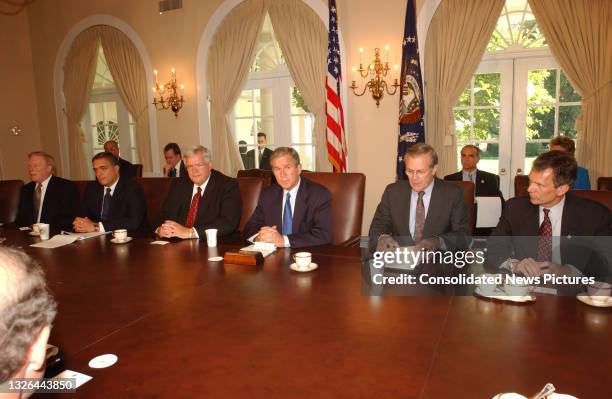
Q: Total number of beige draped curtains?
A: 6